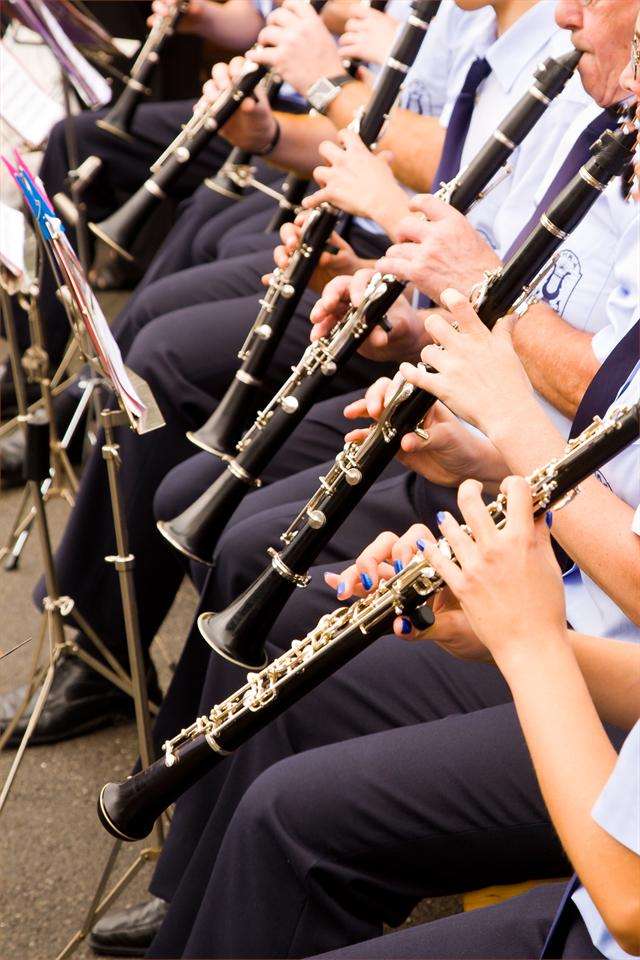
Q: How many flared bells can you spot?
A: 7